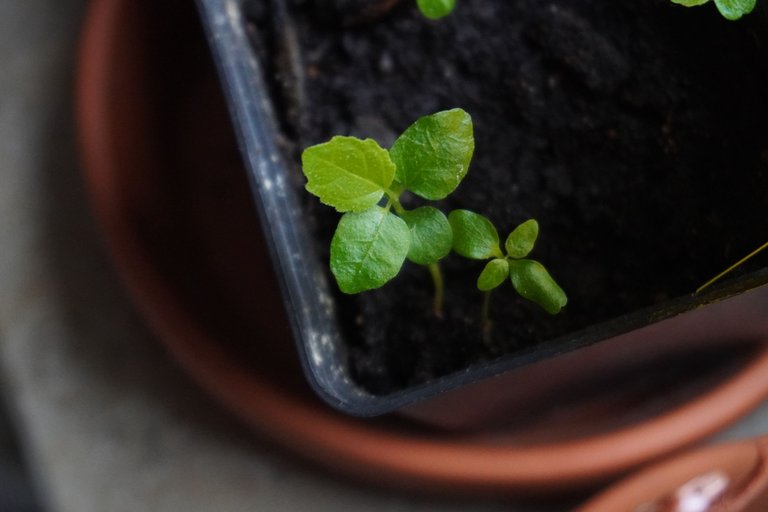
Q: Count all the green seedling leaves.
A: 11